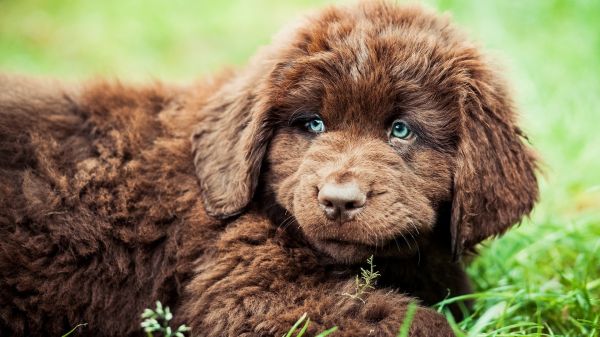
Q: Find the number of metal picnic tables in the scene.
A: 0